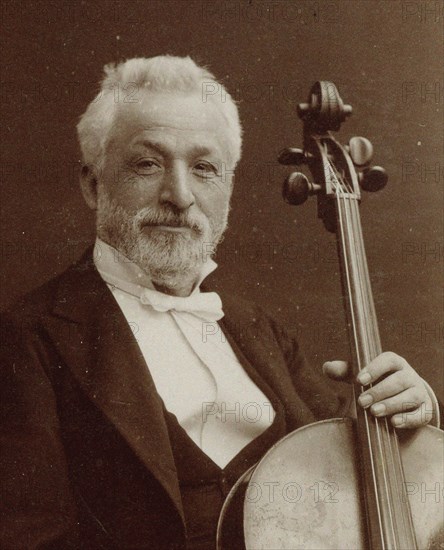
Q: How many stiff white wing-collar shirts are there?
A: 1